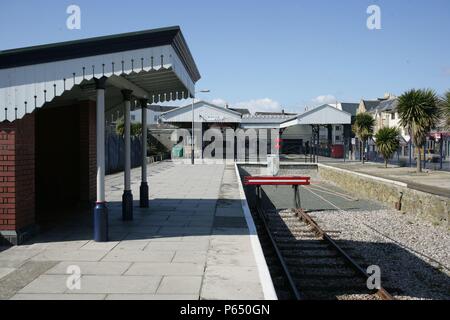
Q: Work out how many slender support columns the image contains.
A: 3